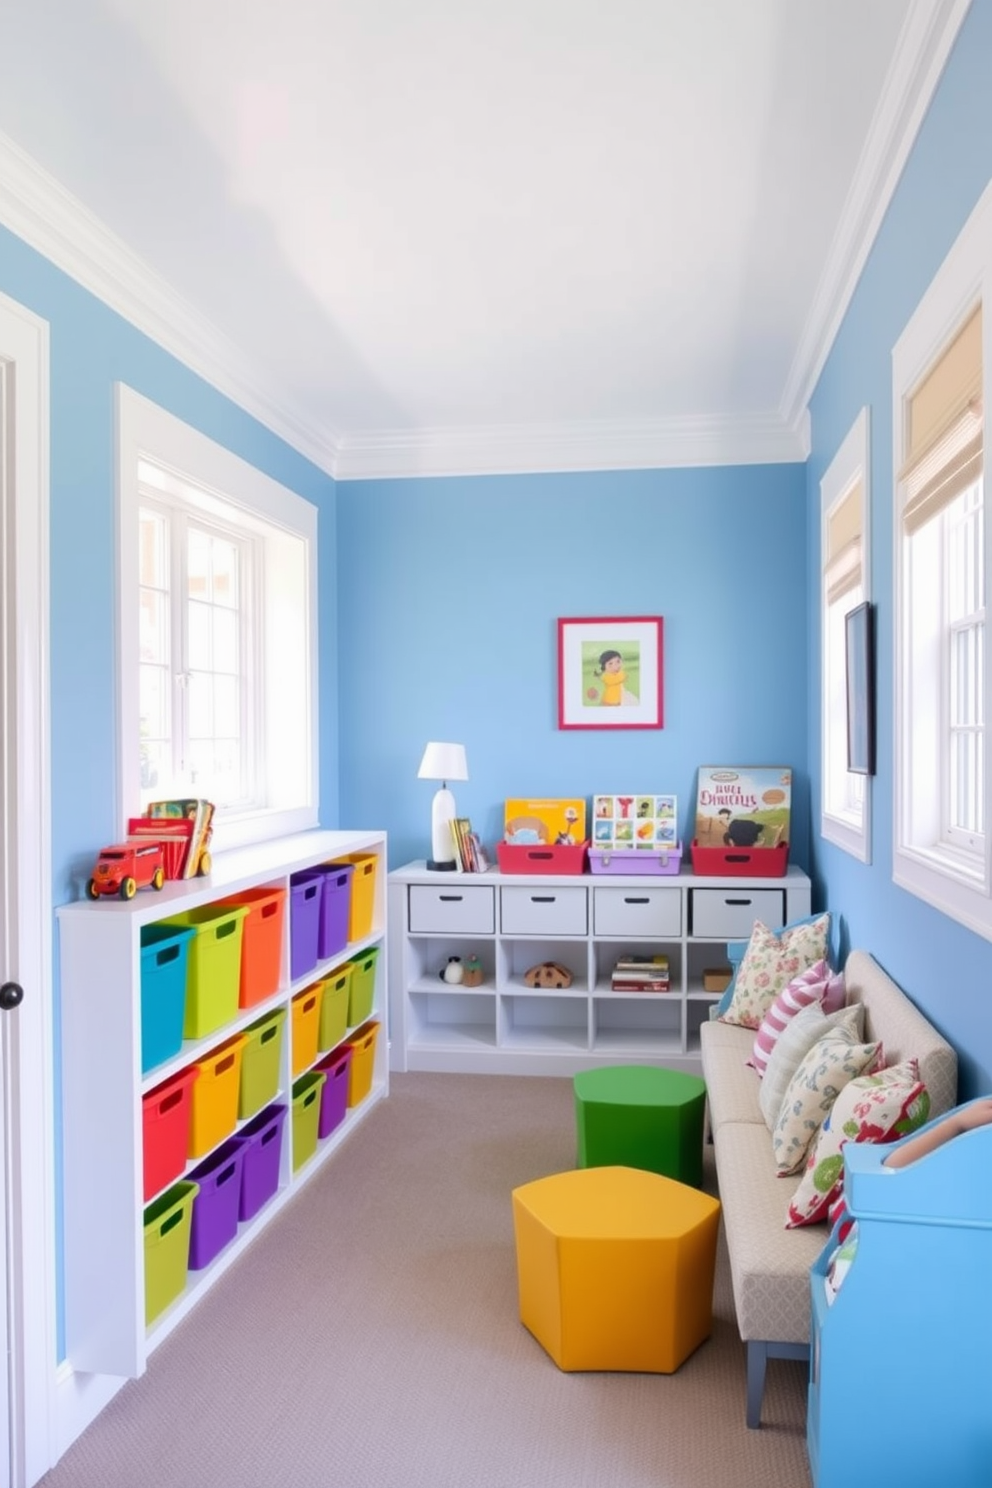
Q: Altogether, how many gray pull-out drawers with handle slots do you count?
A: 4